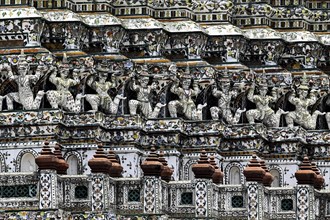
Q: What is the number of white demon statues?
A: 8